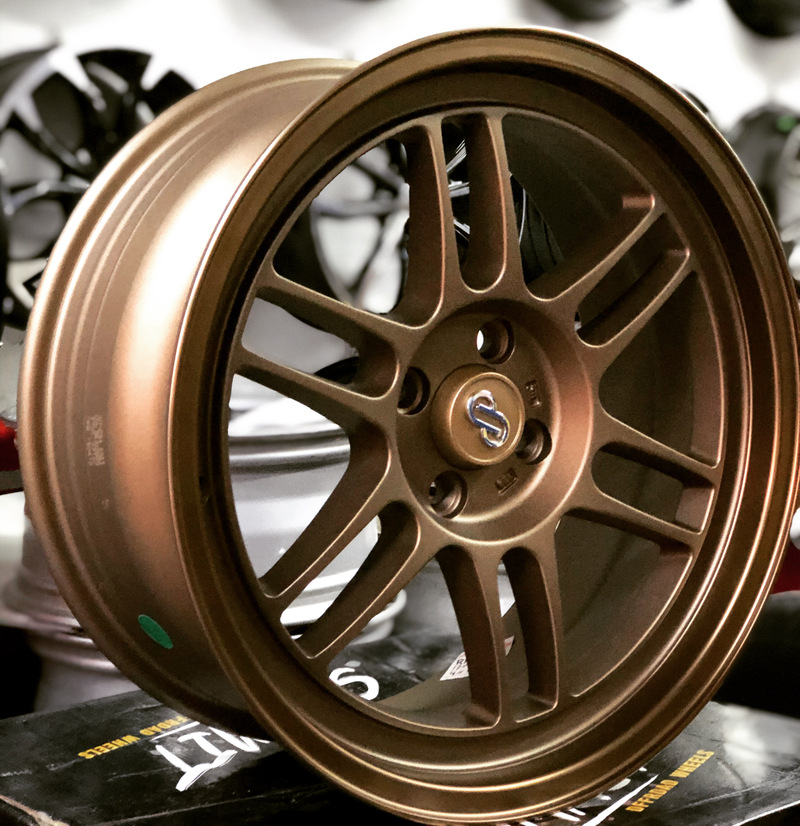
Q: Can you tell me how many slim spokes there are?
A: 12